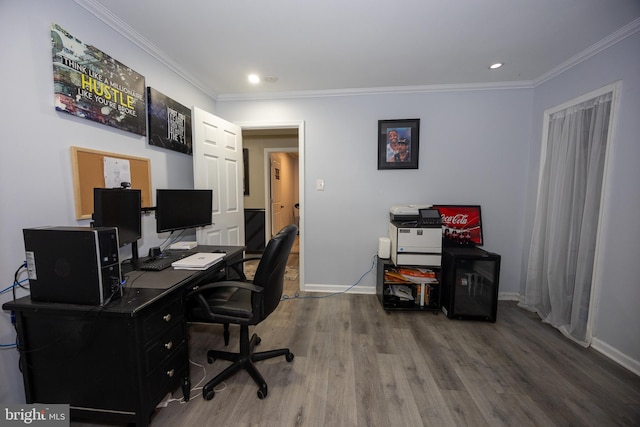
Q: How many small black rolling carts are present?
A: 1